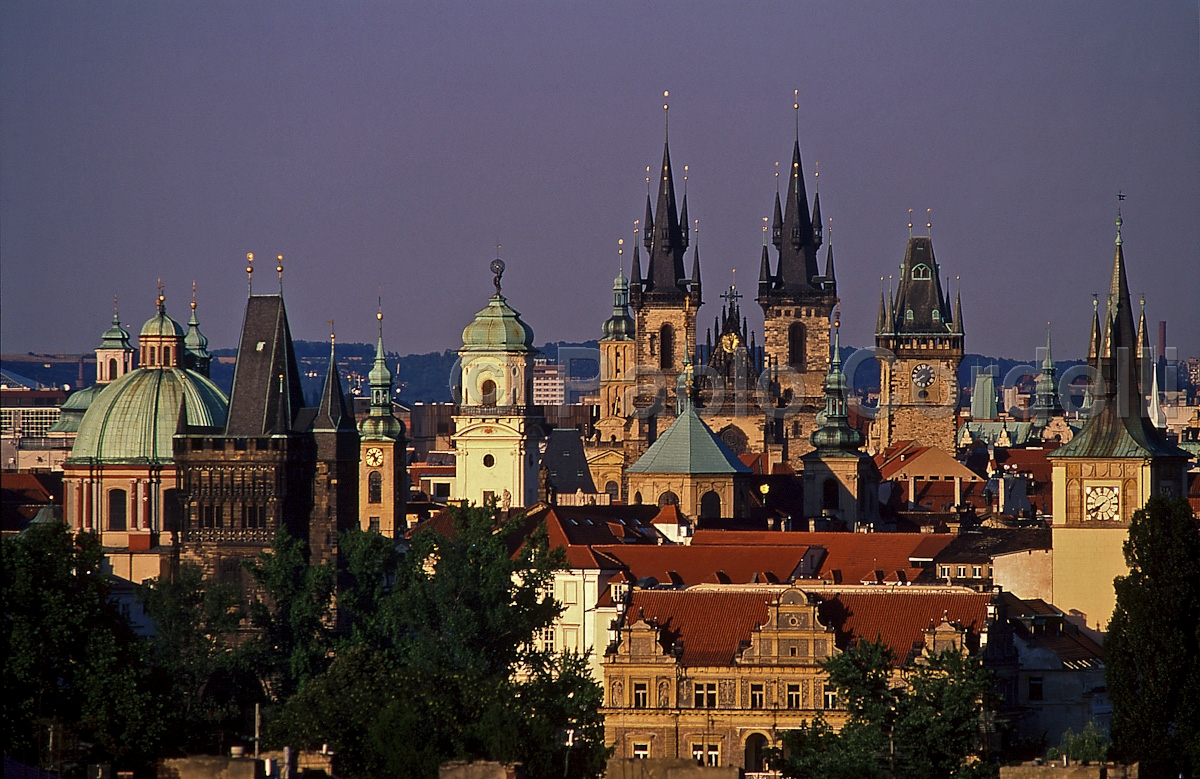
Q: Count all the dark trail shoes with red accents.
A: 0